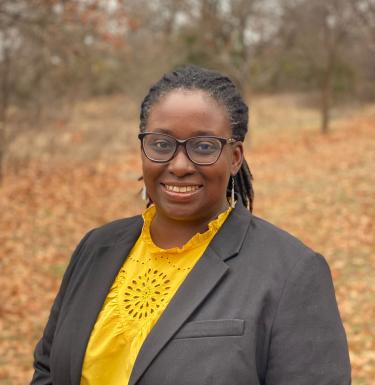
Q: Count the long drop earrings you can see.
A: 2